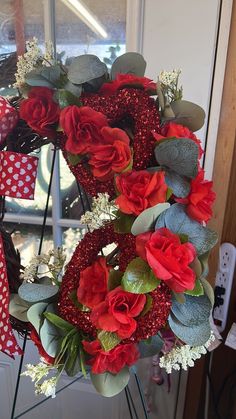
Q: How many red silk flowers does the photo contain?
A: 11